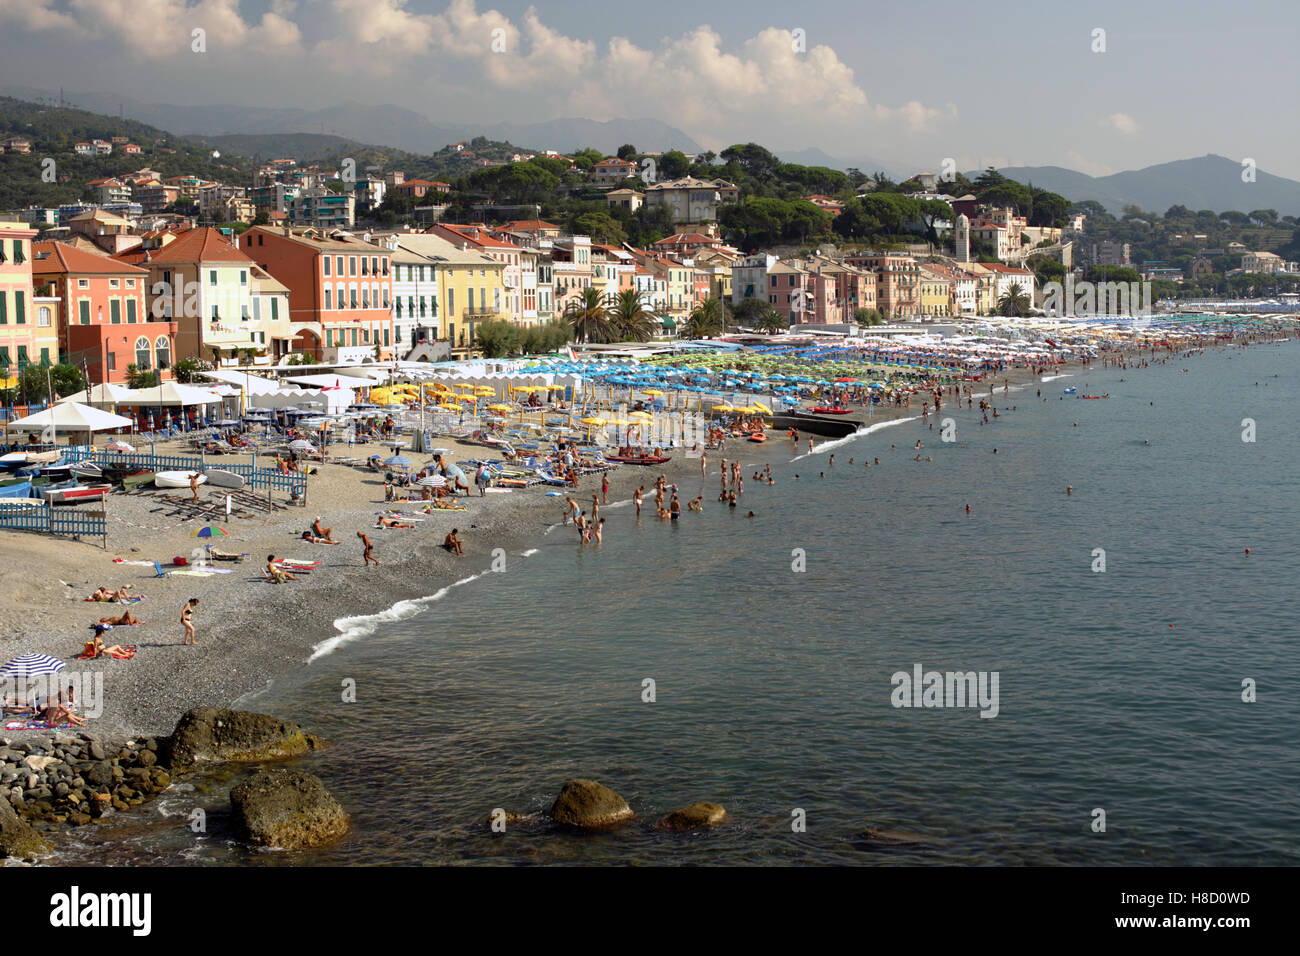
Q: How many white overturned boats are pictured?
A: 2